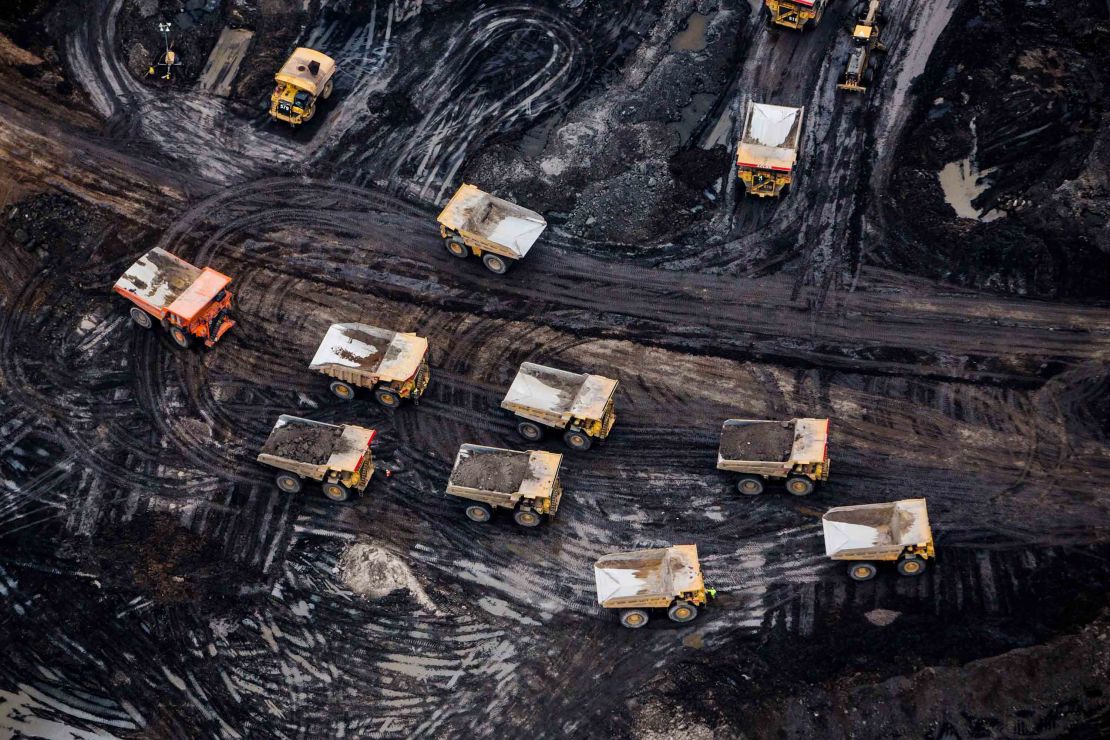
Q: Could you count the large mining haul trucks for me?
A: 12